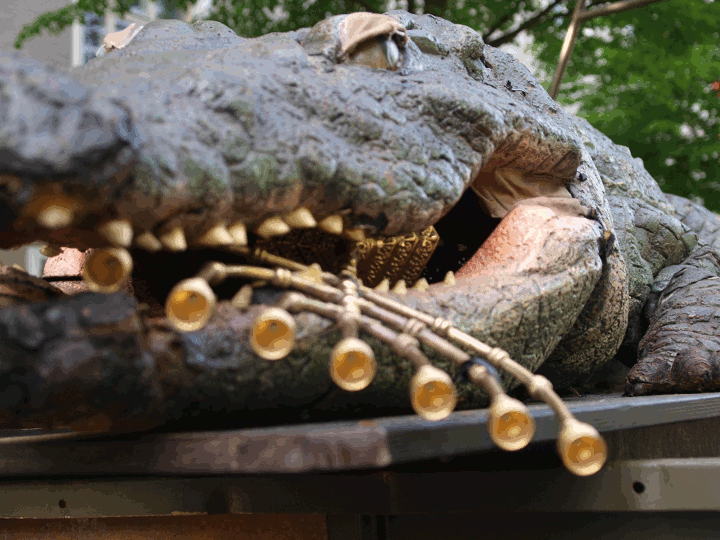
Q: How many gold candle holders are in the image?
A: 7